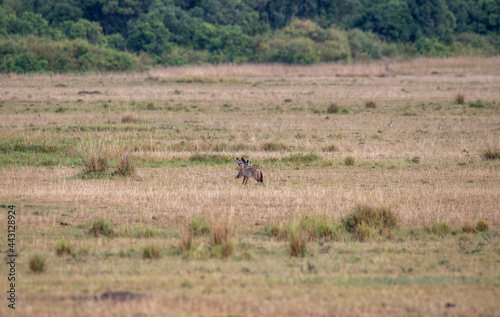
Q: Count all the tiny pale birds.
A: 2